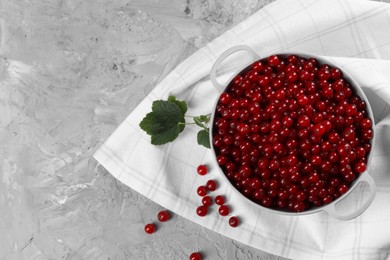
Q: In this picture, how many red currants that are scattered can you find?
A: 11